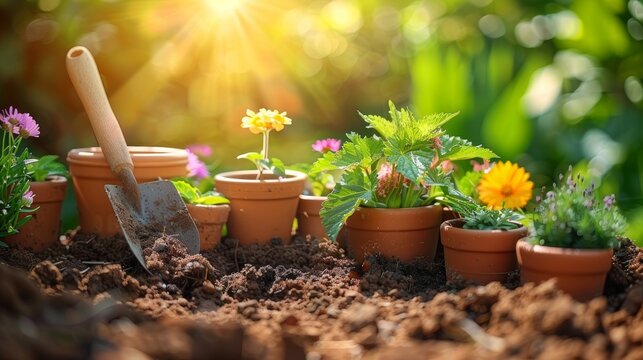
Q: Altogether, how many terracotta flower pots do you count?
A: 8